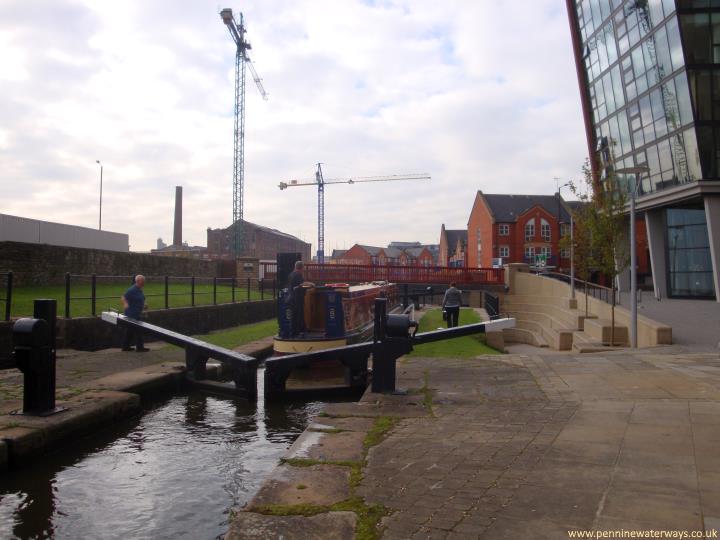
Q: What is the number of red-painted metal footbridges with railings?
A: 1